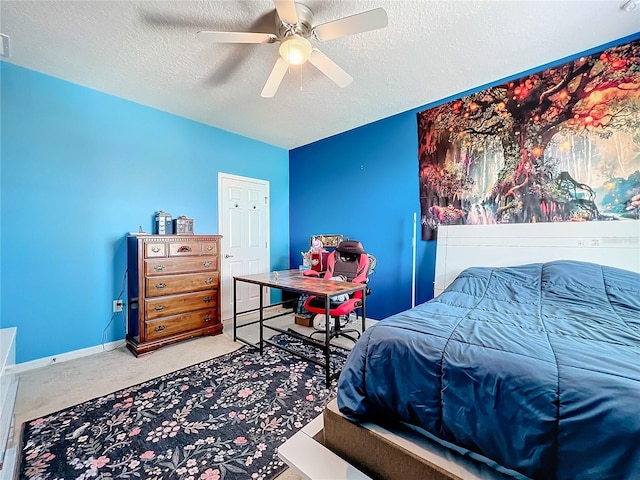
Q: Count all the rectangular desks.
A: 1